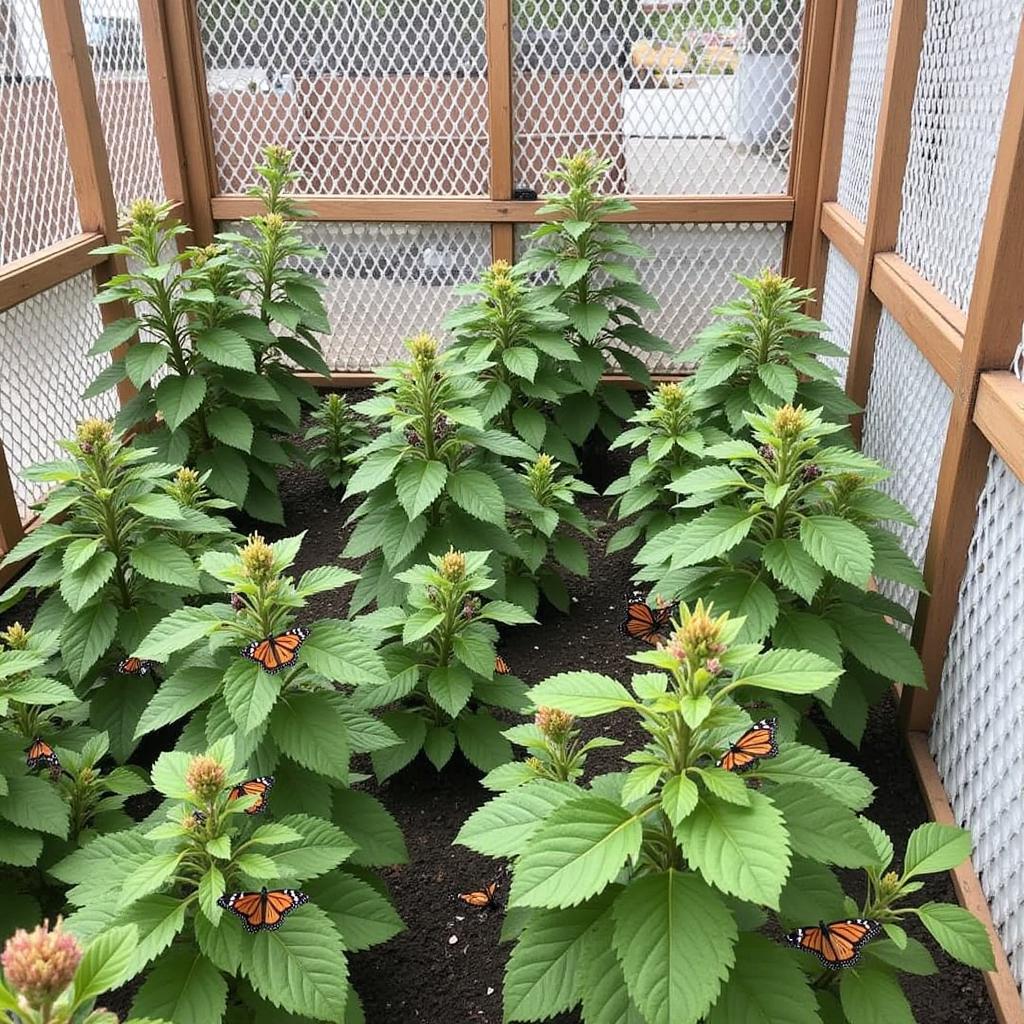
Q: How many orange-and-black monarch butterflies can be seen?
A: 10